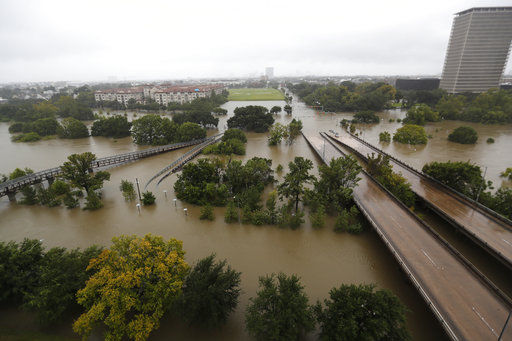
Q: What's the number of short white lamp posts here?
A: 4